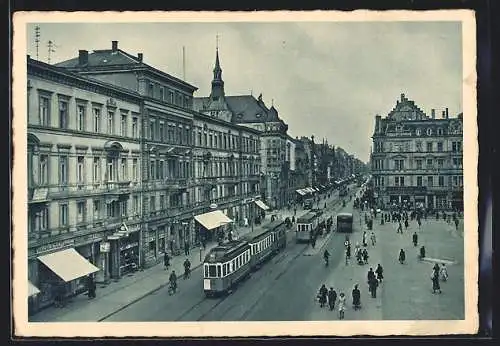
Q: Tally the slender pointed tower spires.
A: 1